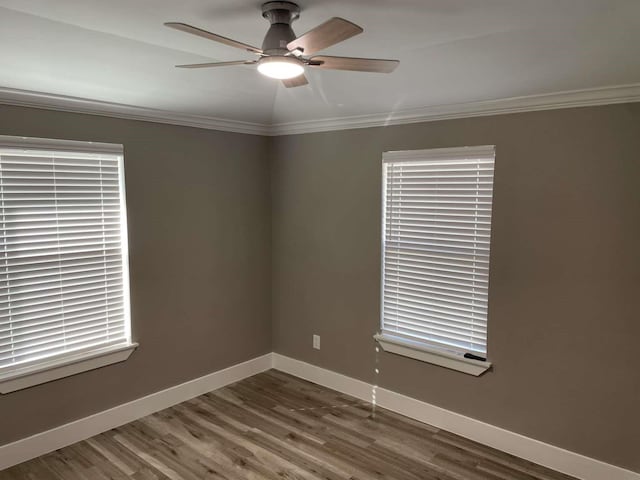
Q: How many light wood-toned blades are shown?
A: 5